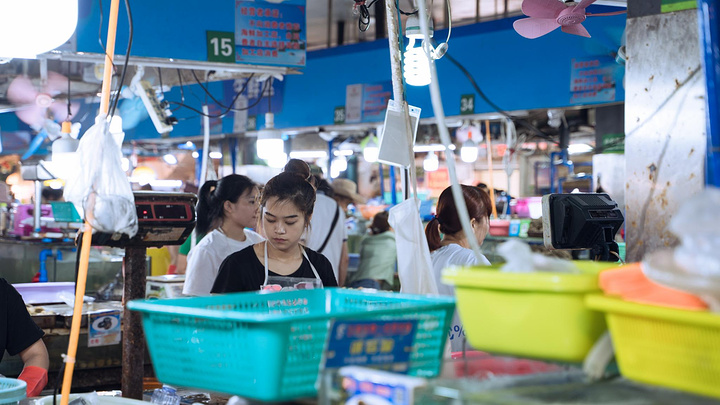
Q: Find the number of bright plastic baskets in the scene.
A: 3